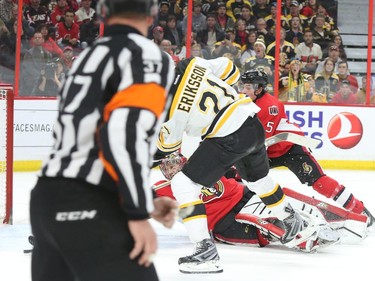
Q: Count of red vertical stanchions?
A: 5